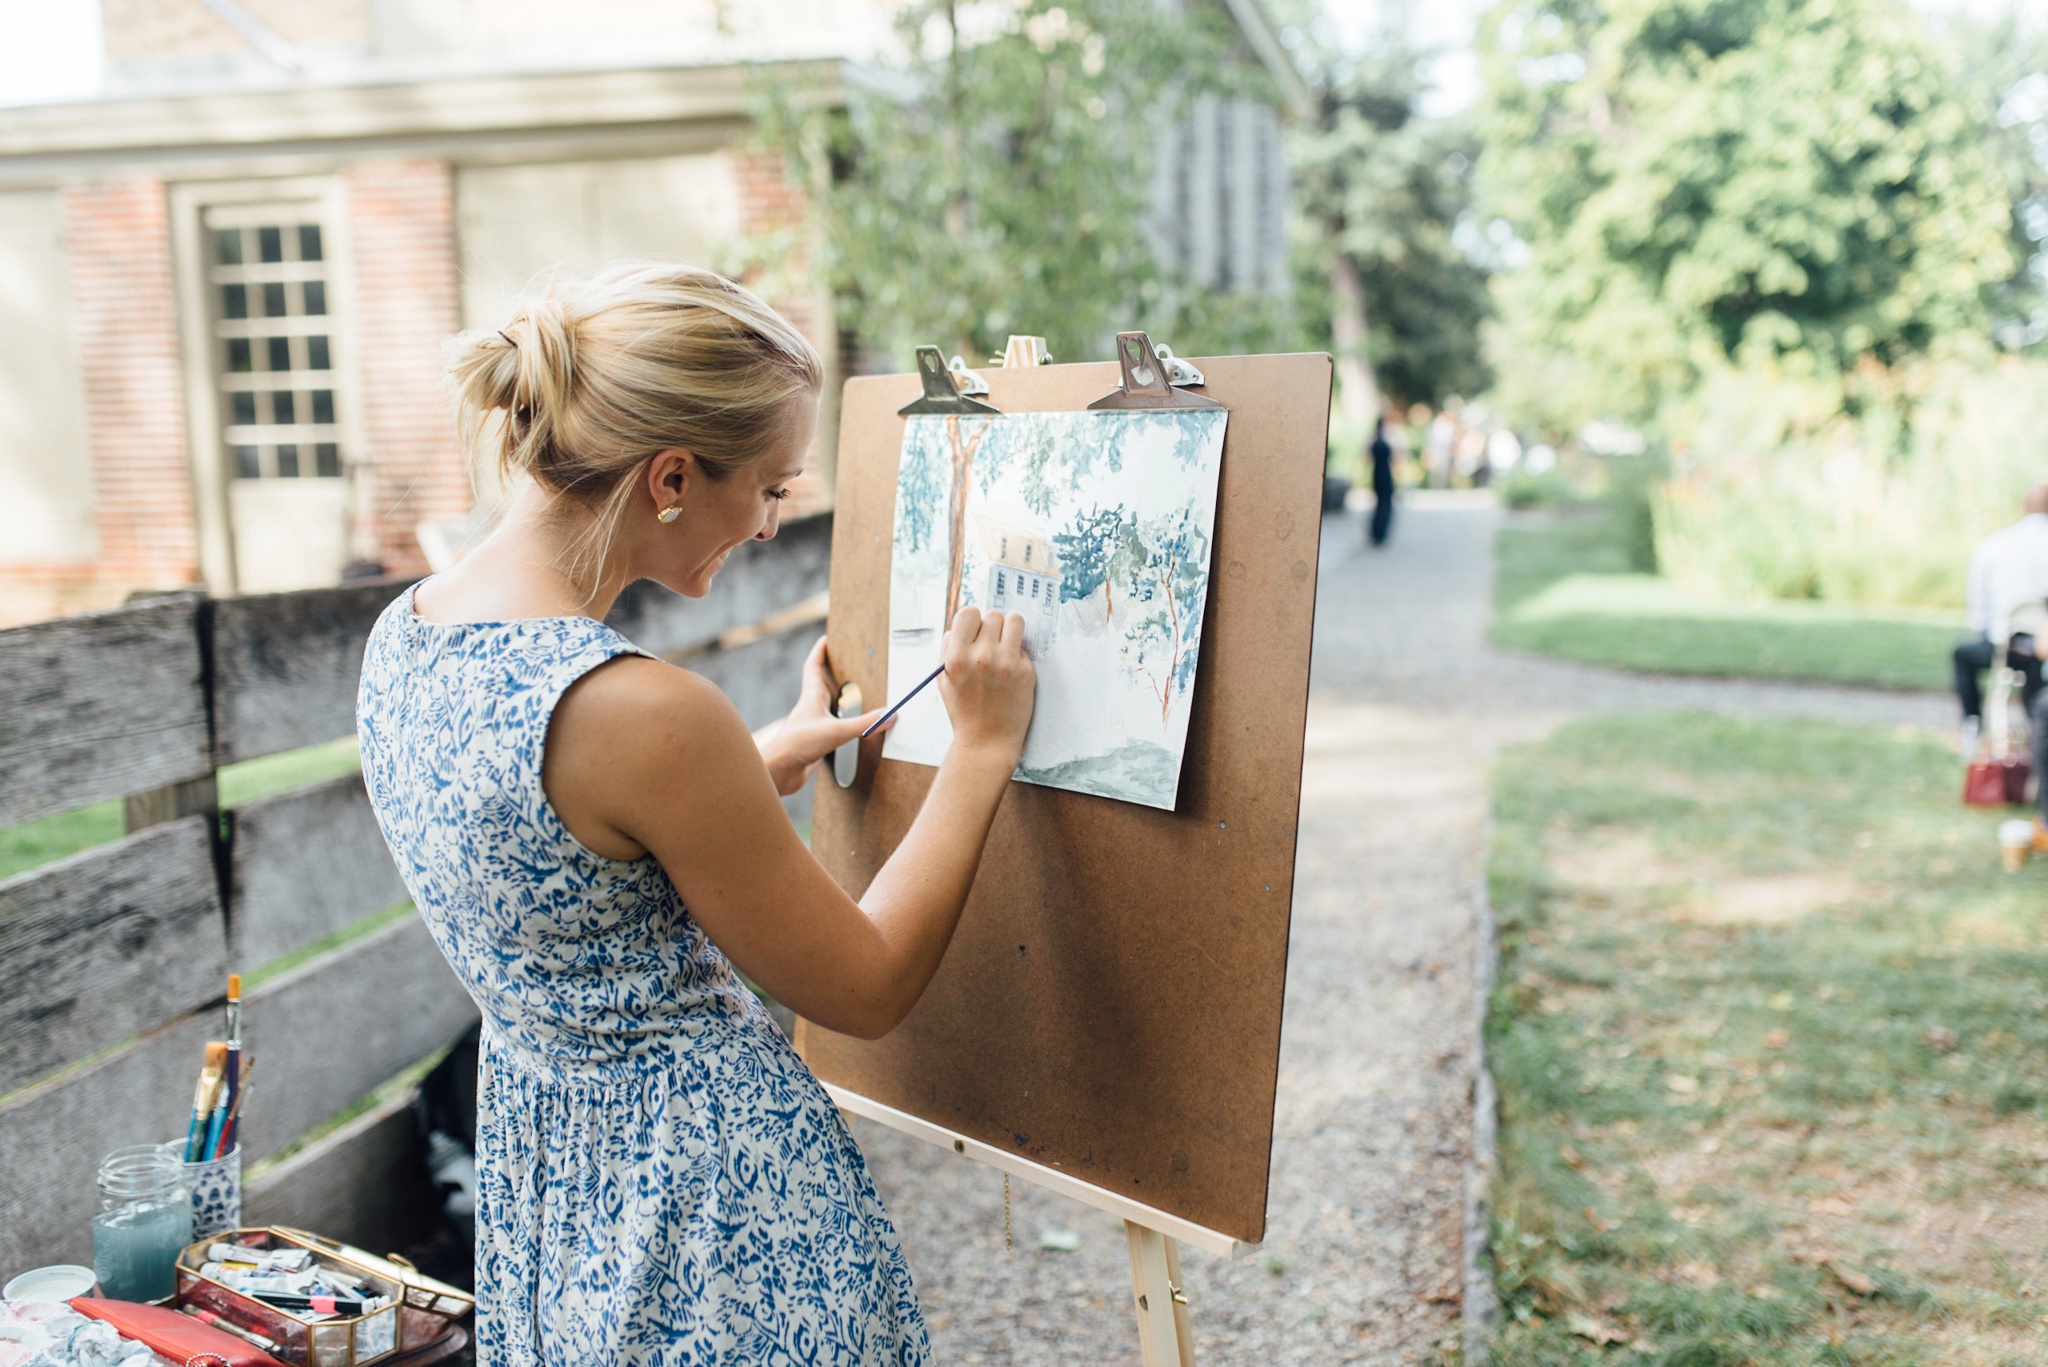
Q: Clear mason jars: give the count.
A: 1